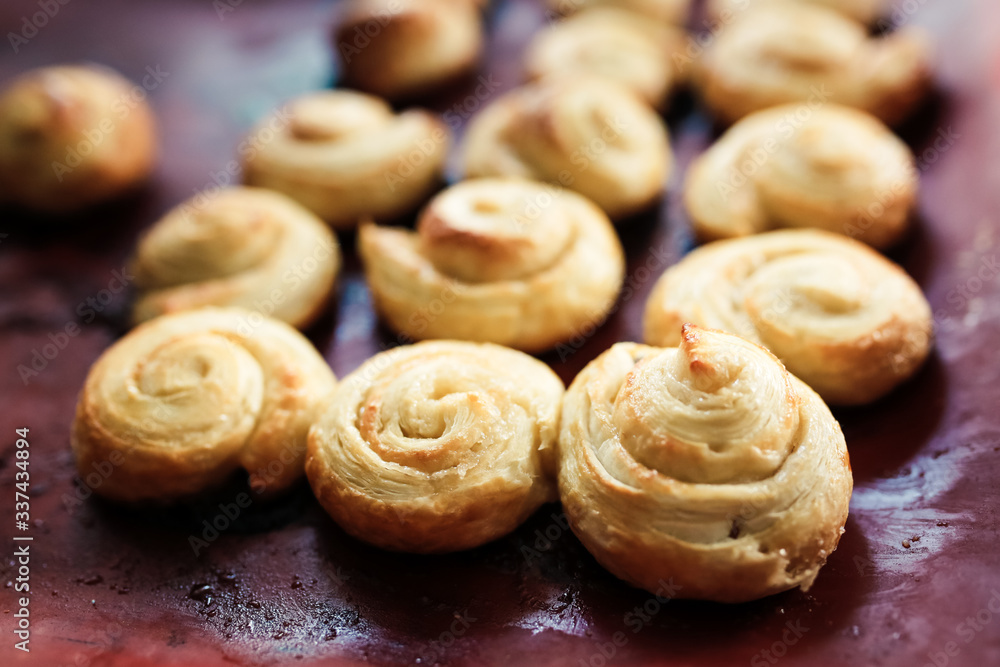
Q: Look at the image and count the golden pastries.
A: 15